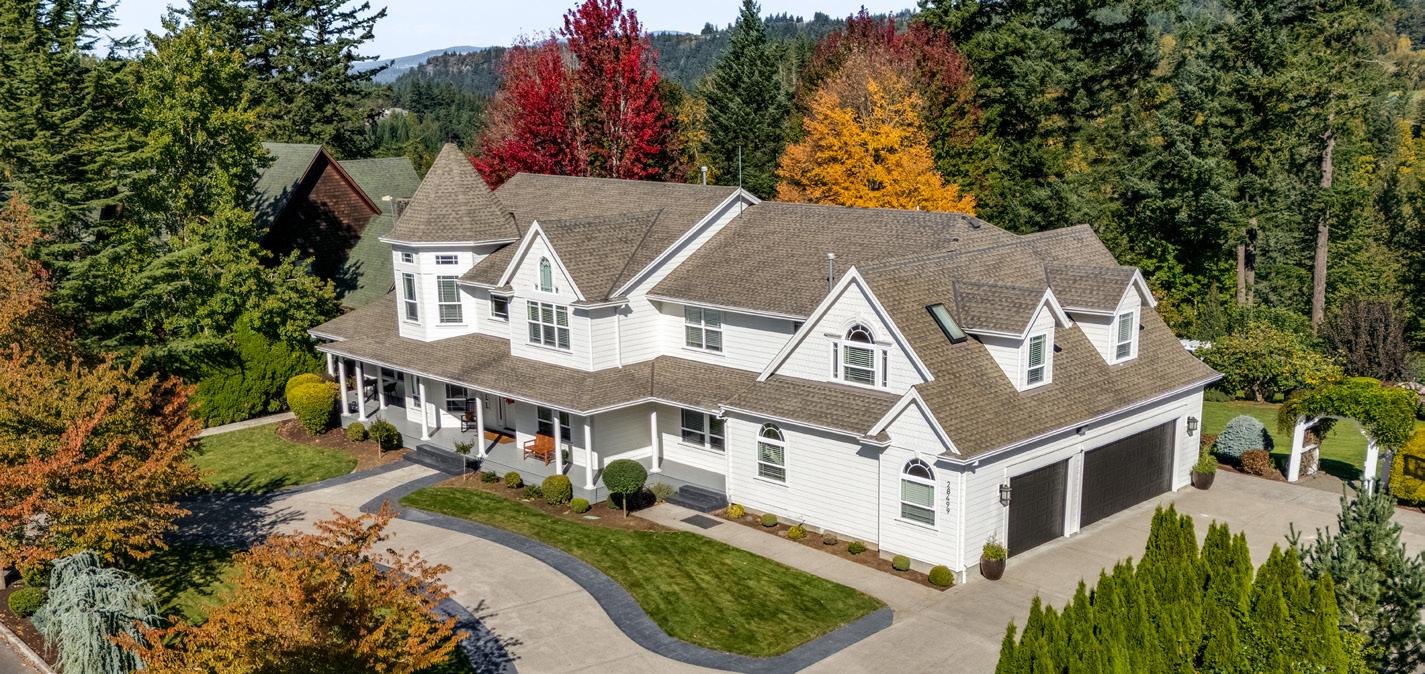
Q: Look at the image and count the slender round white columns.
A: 9